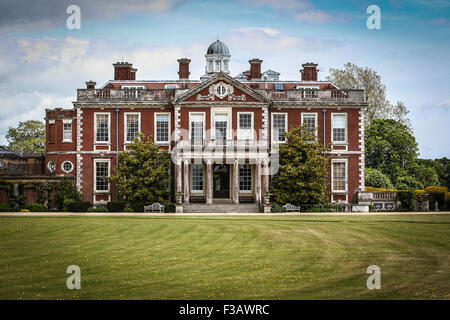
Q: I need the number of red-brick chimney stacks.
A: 4